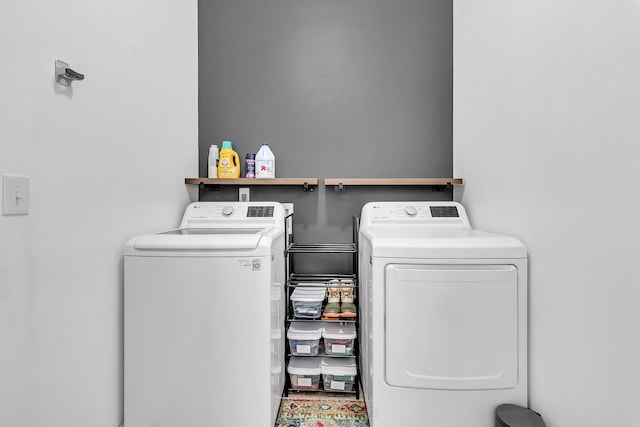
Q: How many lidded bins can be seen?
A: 5